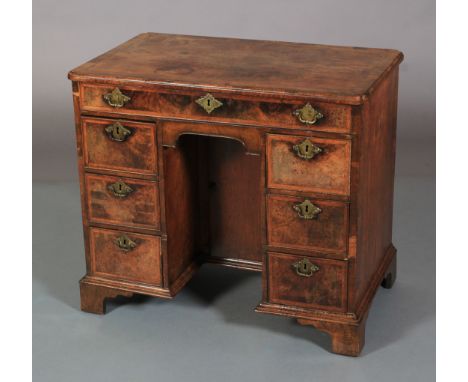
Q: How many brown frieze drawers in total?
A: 1